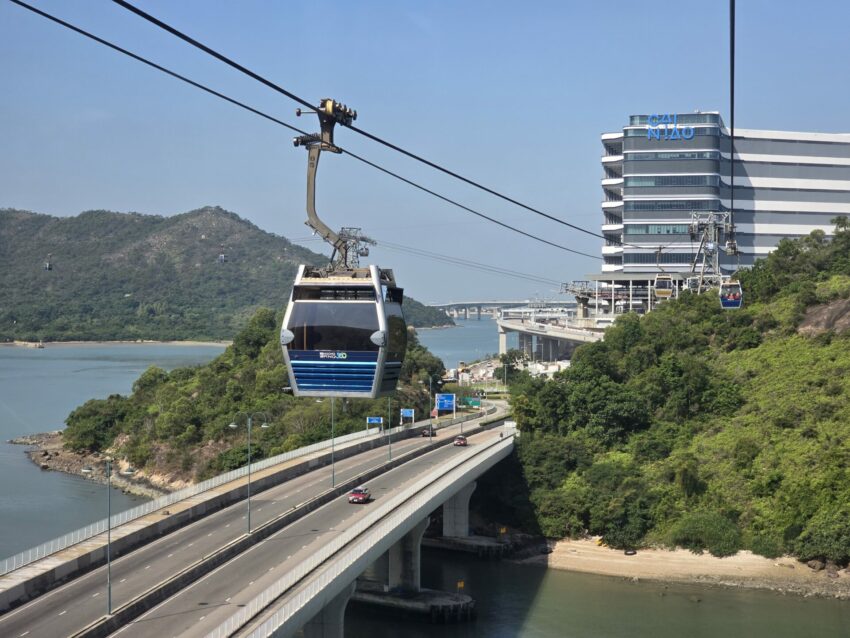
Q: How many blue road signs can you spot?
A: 3